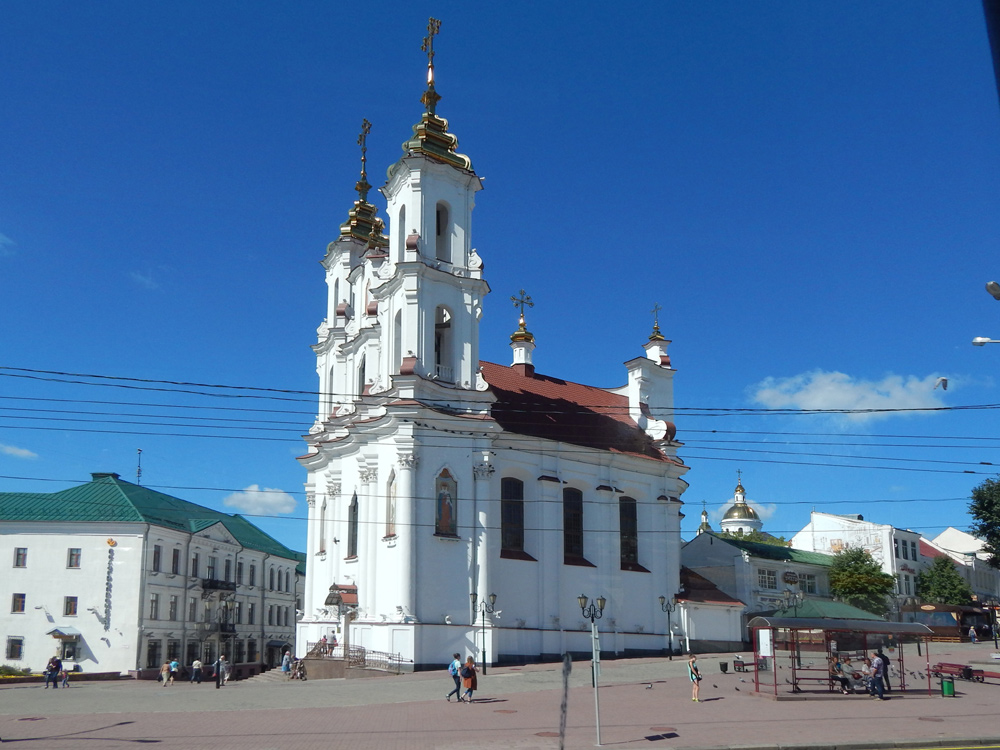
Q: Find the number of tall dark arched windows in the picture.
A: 3